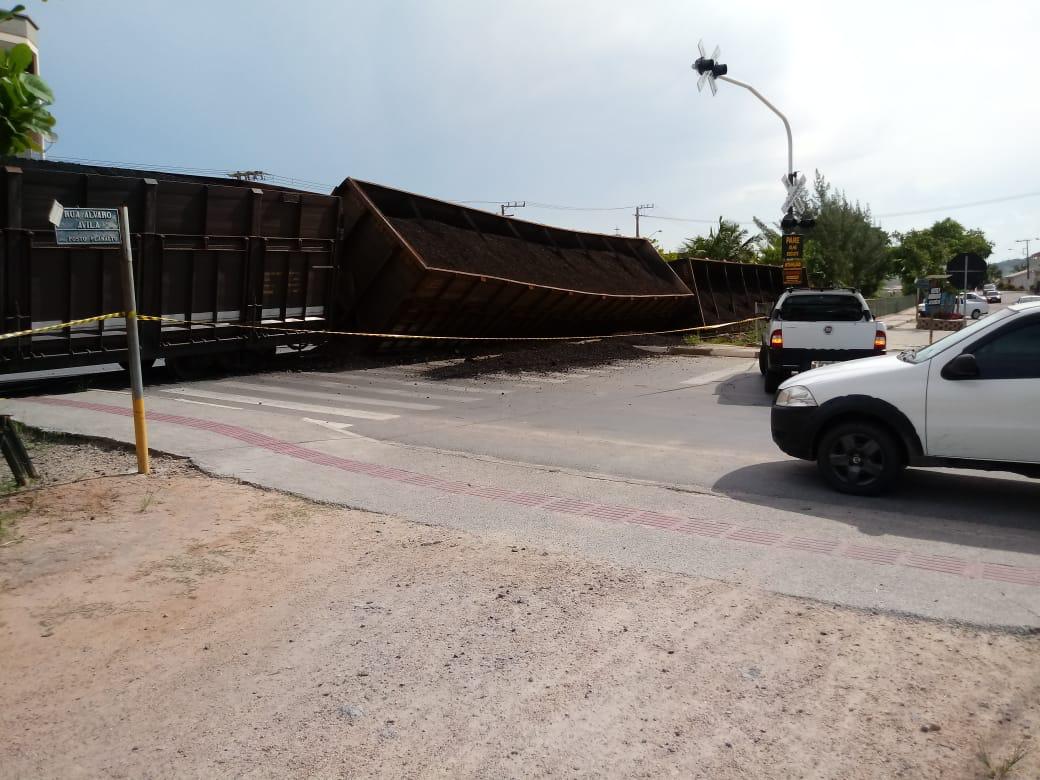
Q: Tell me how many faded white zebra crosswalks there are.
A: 1